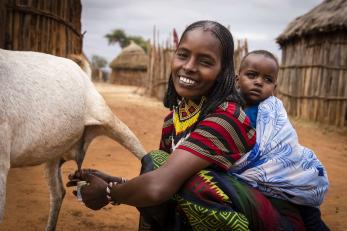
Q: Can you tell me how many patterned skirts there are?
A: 1